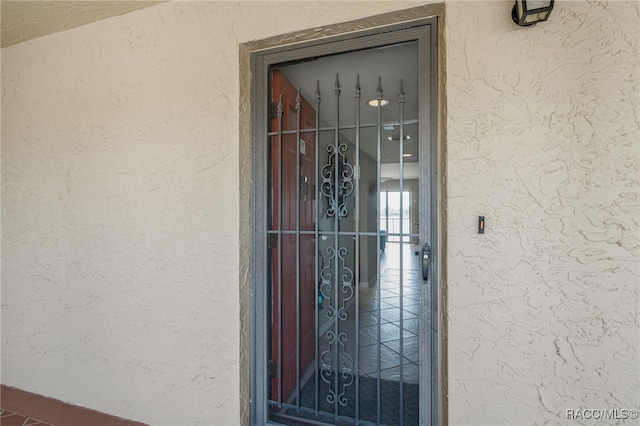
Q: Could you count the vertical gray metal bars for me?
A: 7